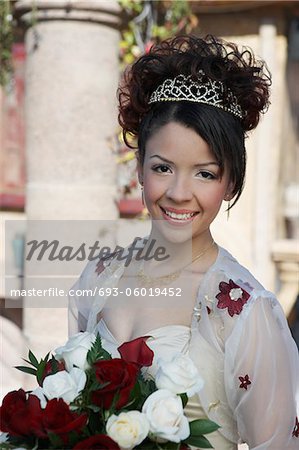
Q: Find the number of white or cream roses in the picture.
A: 5